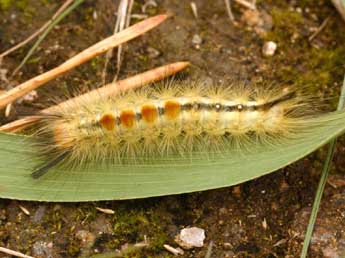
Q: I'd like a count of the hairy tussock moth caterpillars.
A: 1